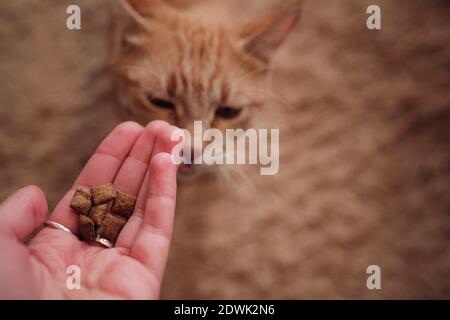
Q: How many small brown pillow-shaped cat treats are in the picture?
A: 6